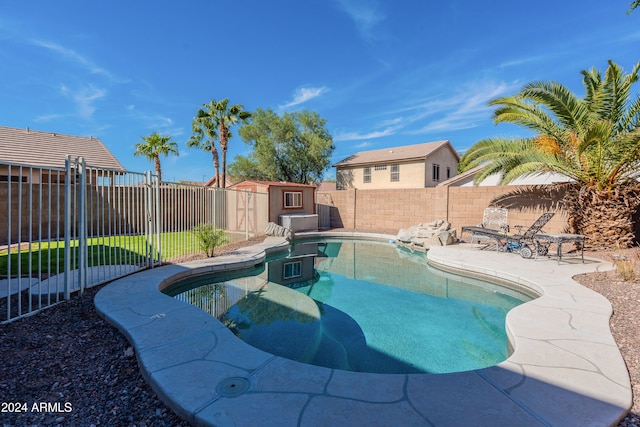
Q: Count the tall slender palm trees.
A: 3